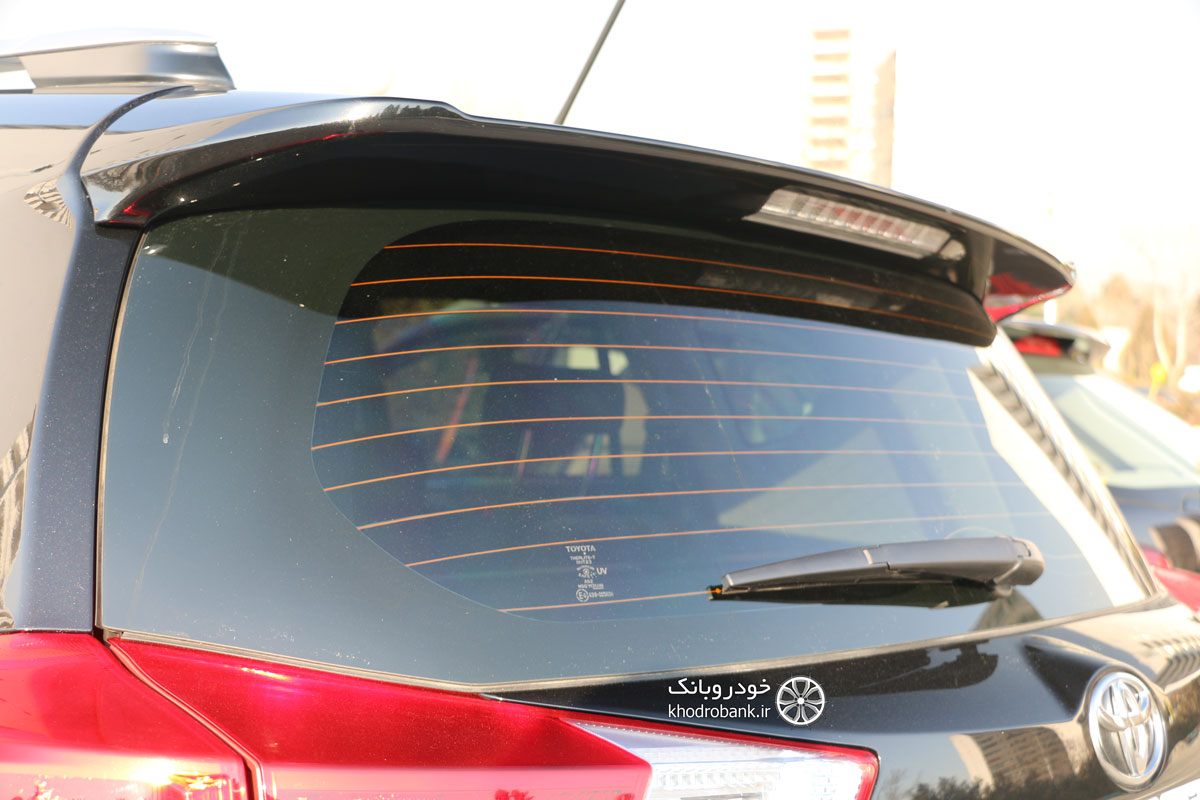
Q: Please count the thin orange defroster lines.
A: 10